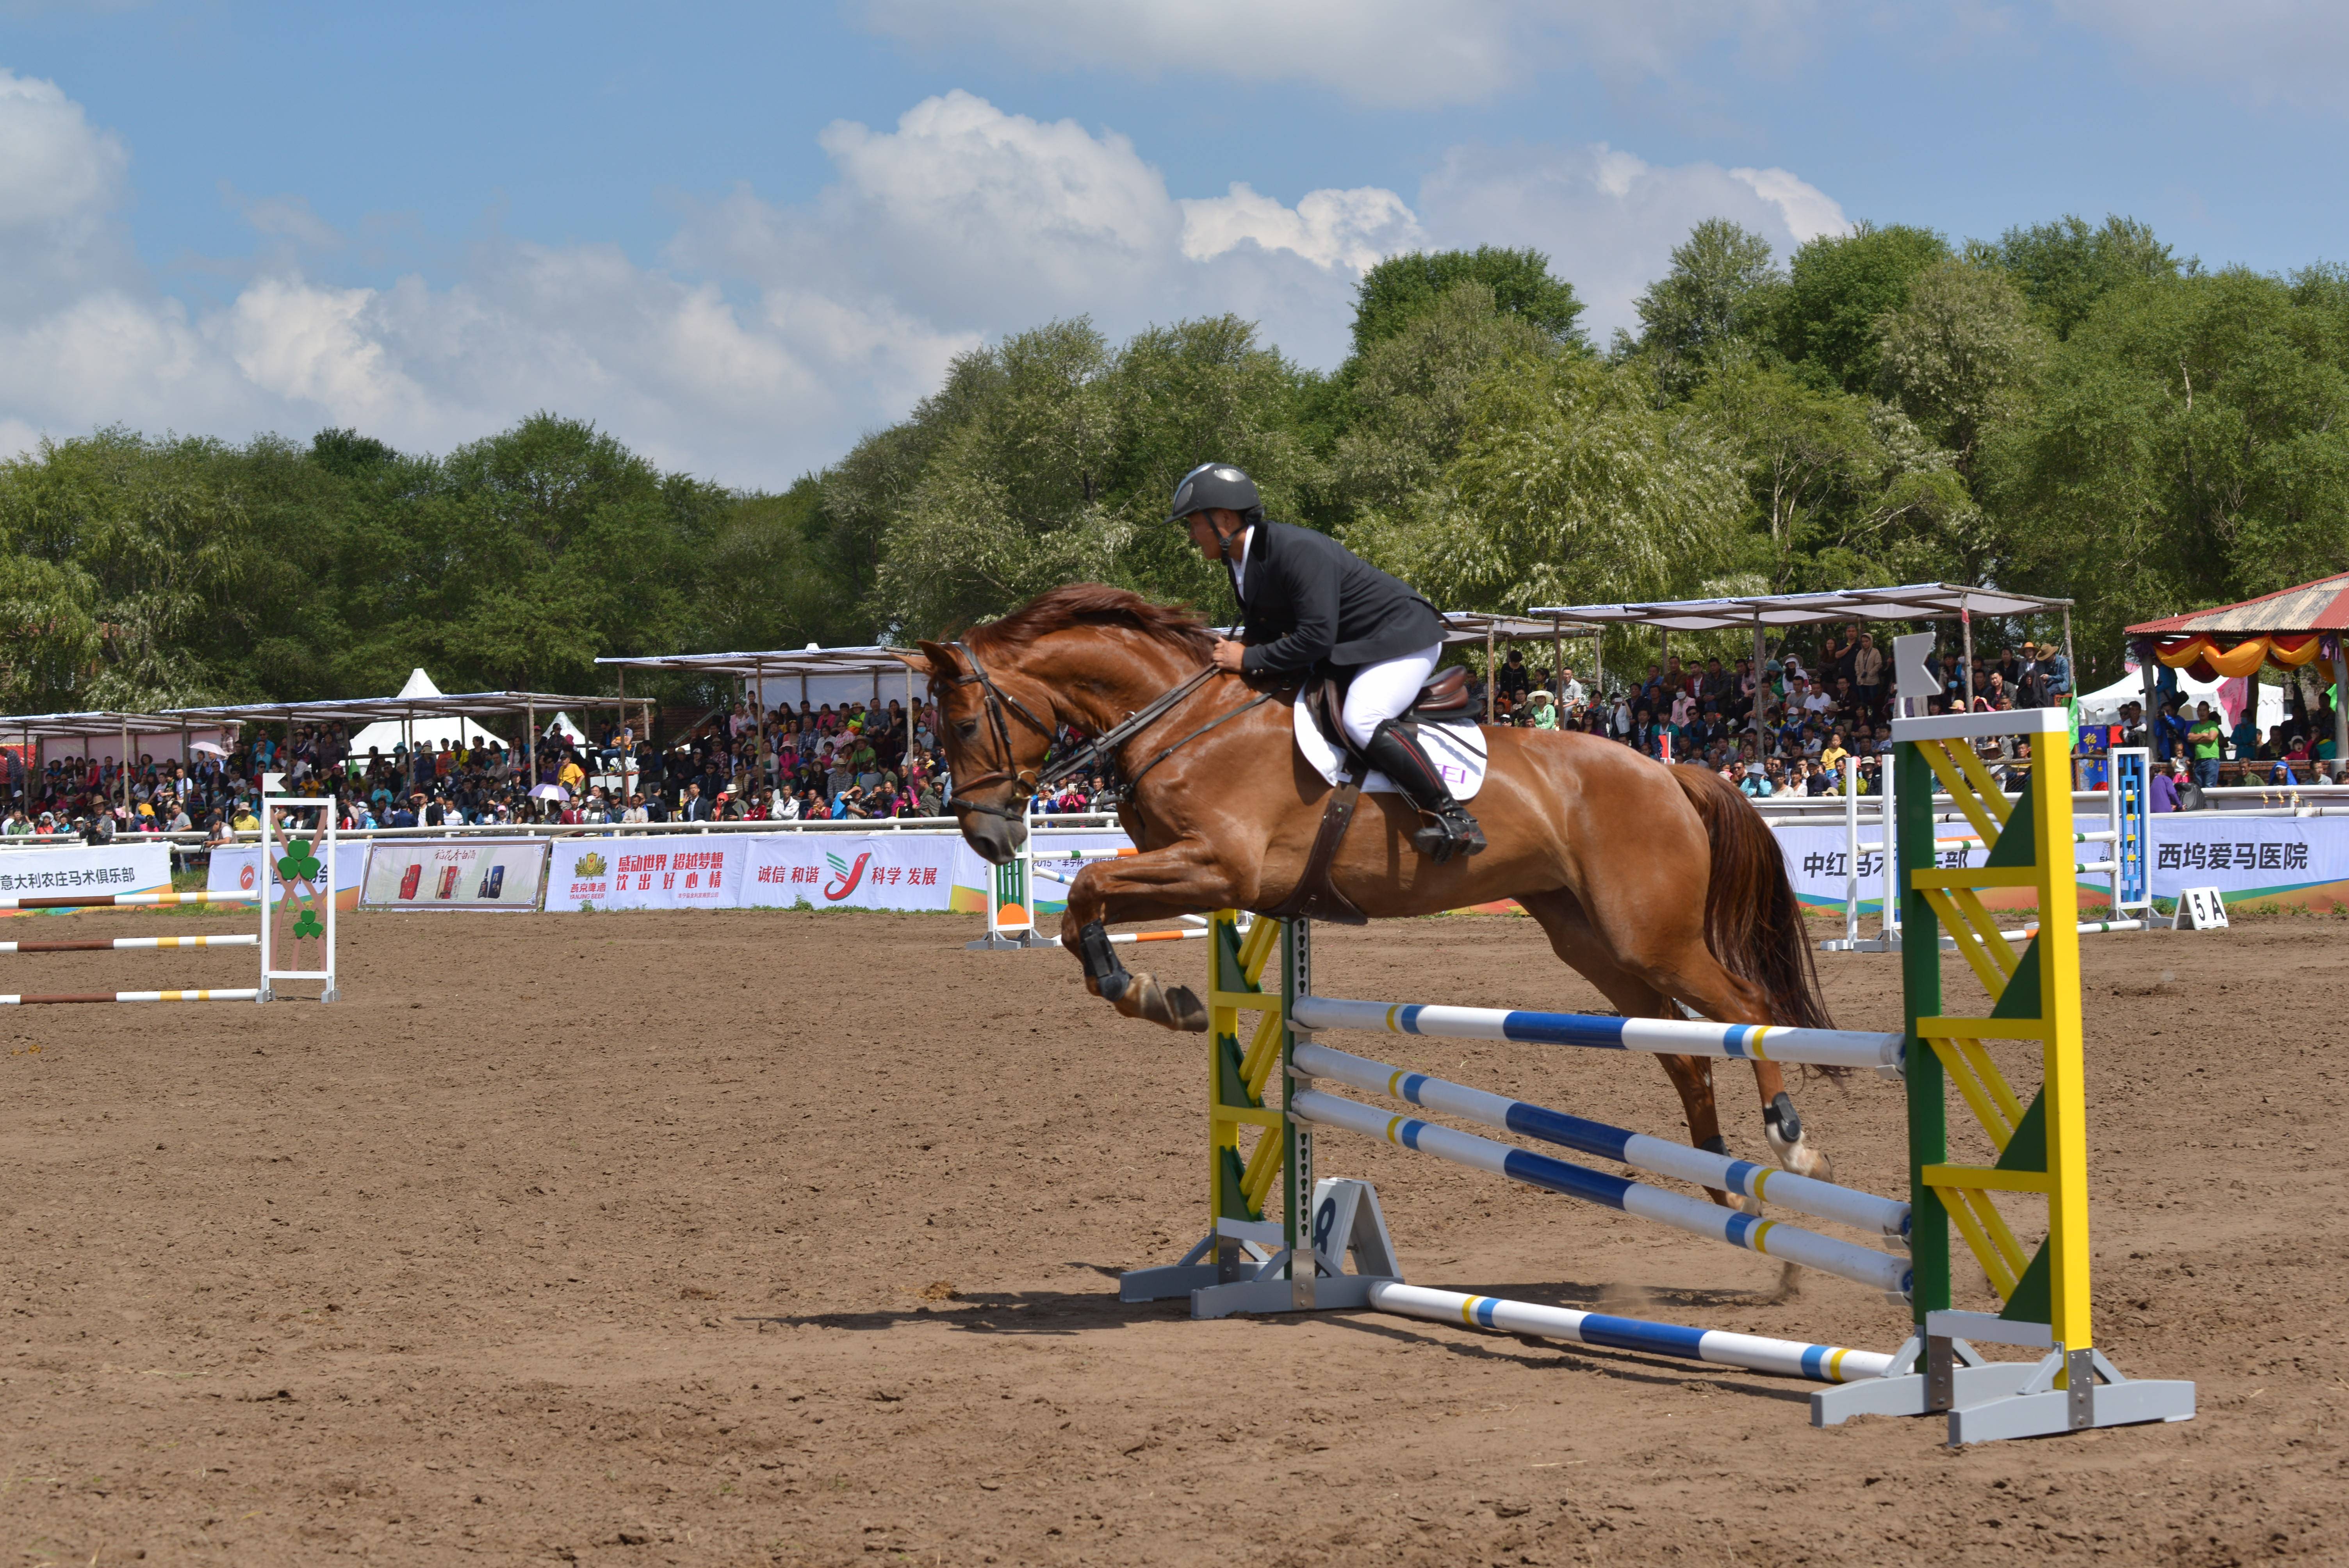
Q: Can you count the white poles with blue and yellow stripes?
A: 4